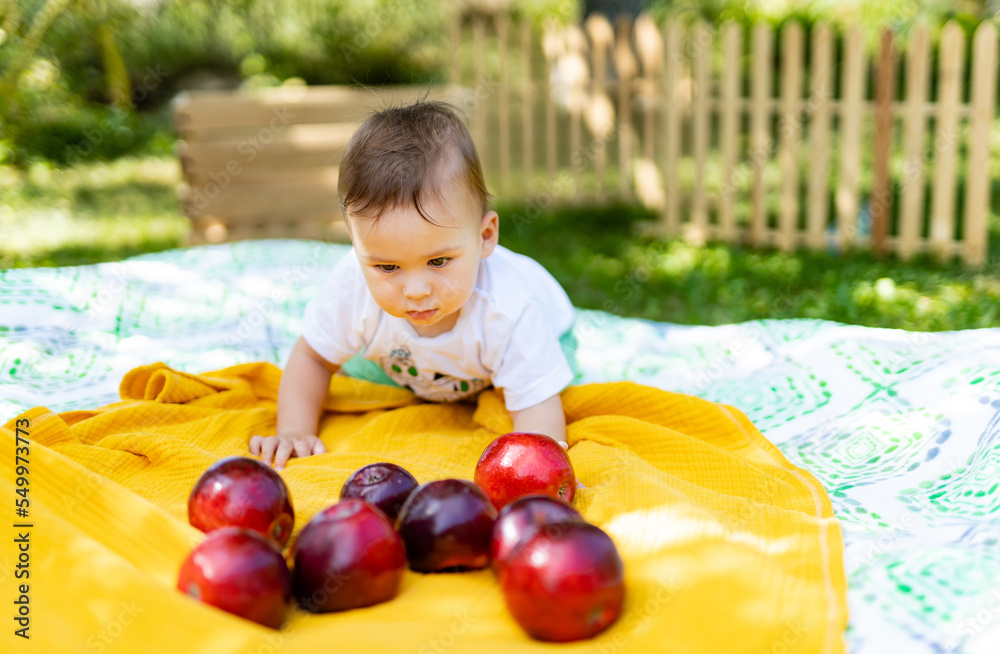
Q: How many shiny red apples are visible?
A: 8